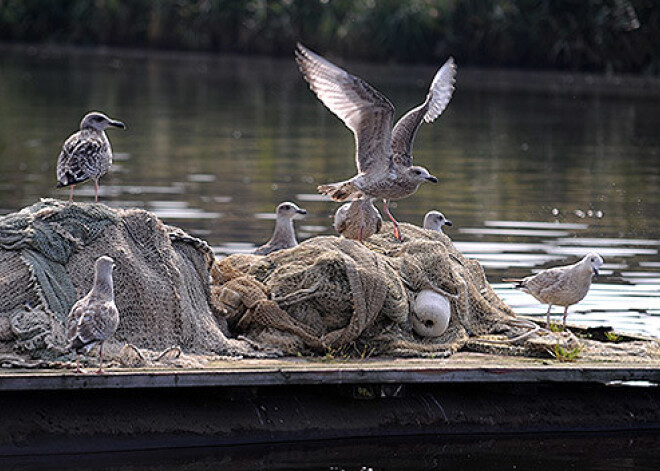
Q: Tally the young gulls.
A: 7